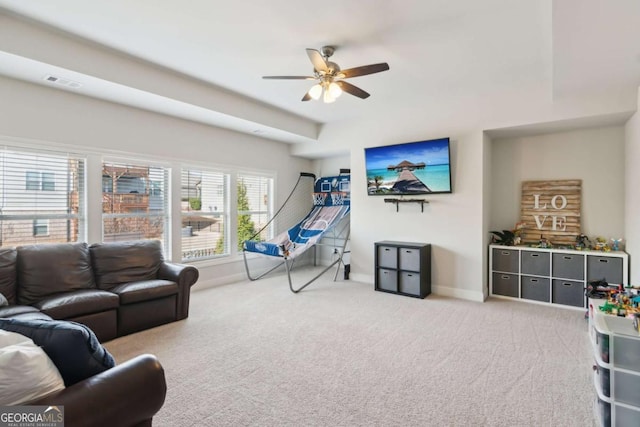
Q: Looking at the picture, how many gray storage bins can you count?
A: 12